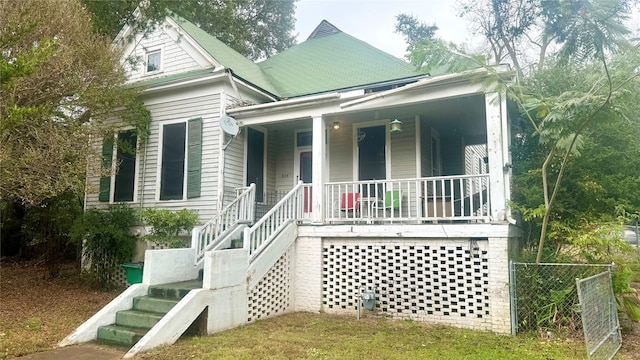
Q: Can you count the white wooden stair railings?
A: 2